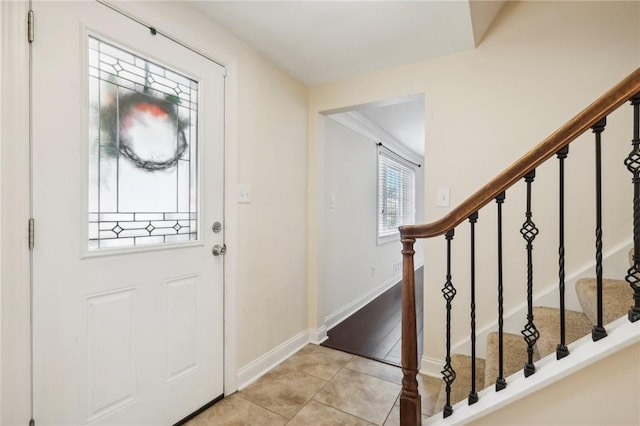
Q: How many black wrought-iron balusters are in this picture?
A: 7